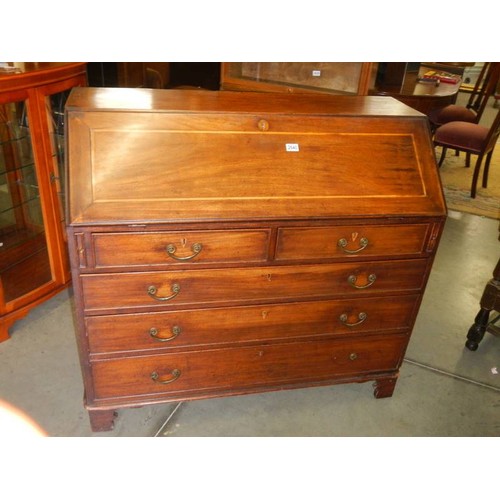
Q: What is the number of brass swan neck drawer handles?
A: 7